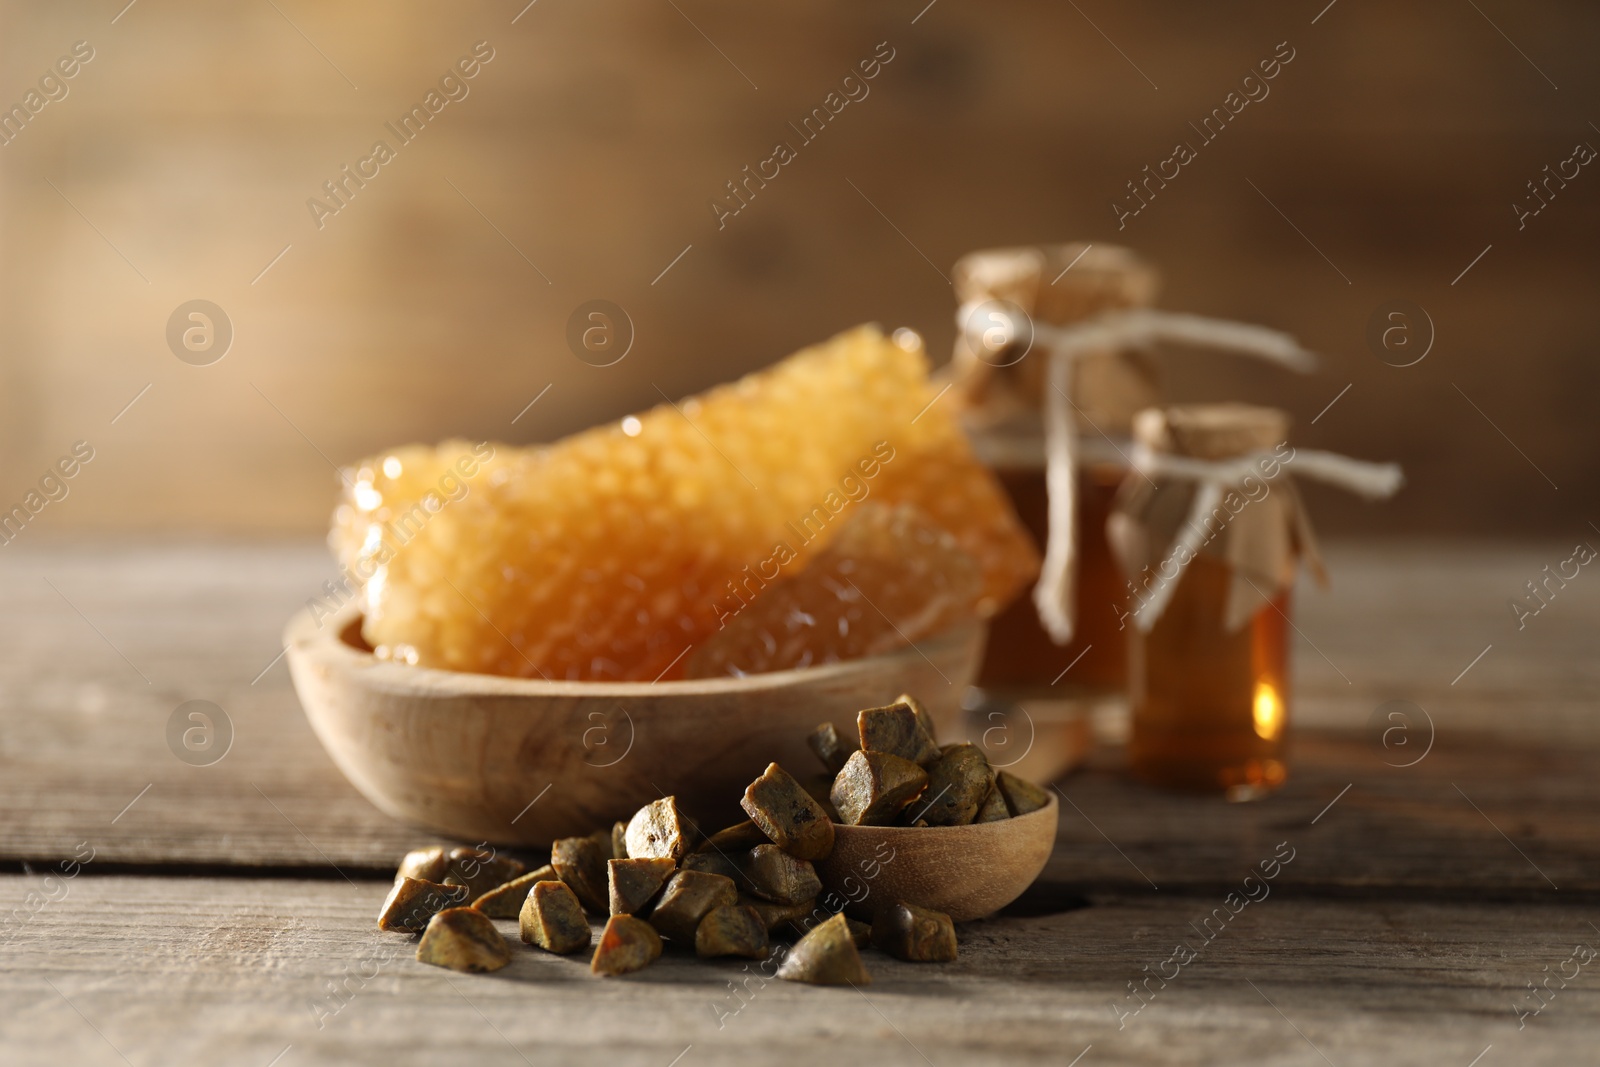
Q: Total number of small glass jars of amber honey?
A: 2